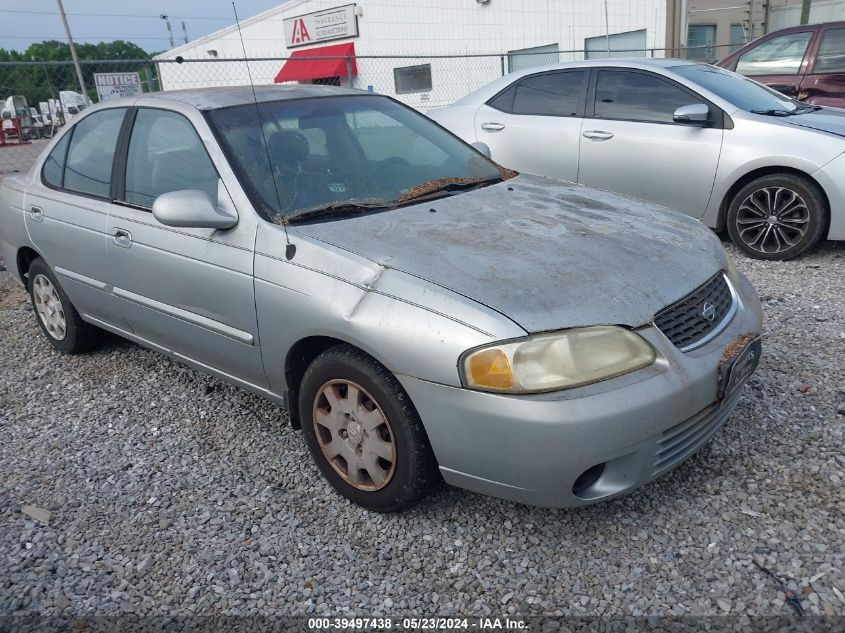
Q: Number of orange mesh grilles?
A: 0